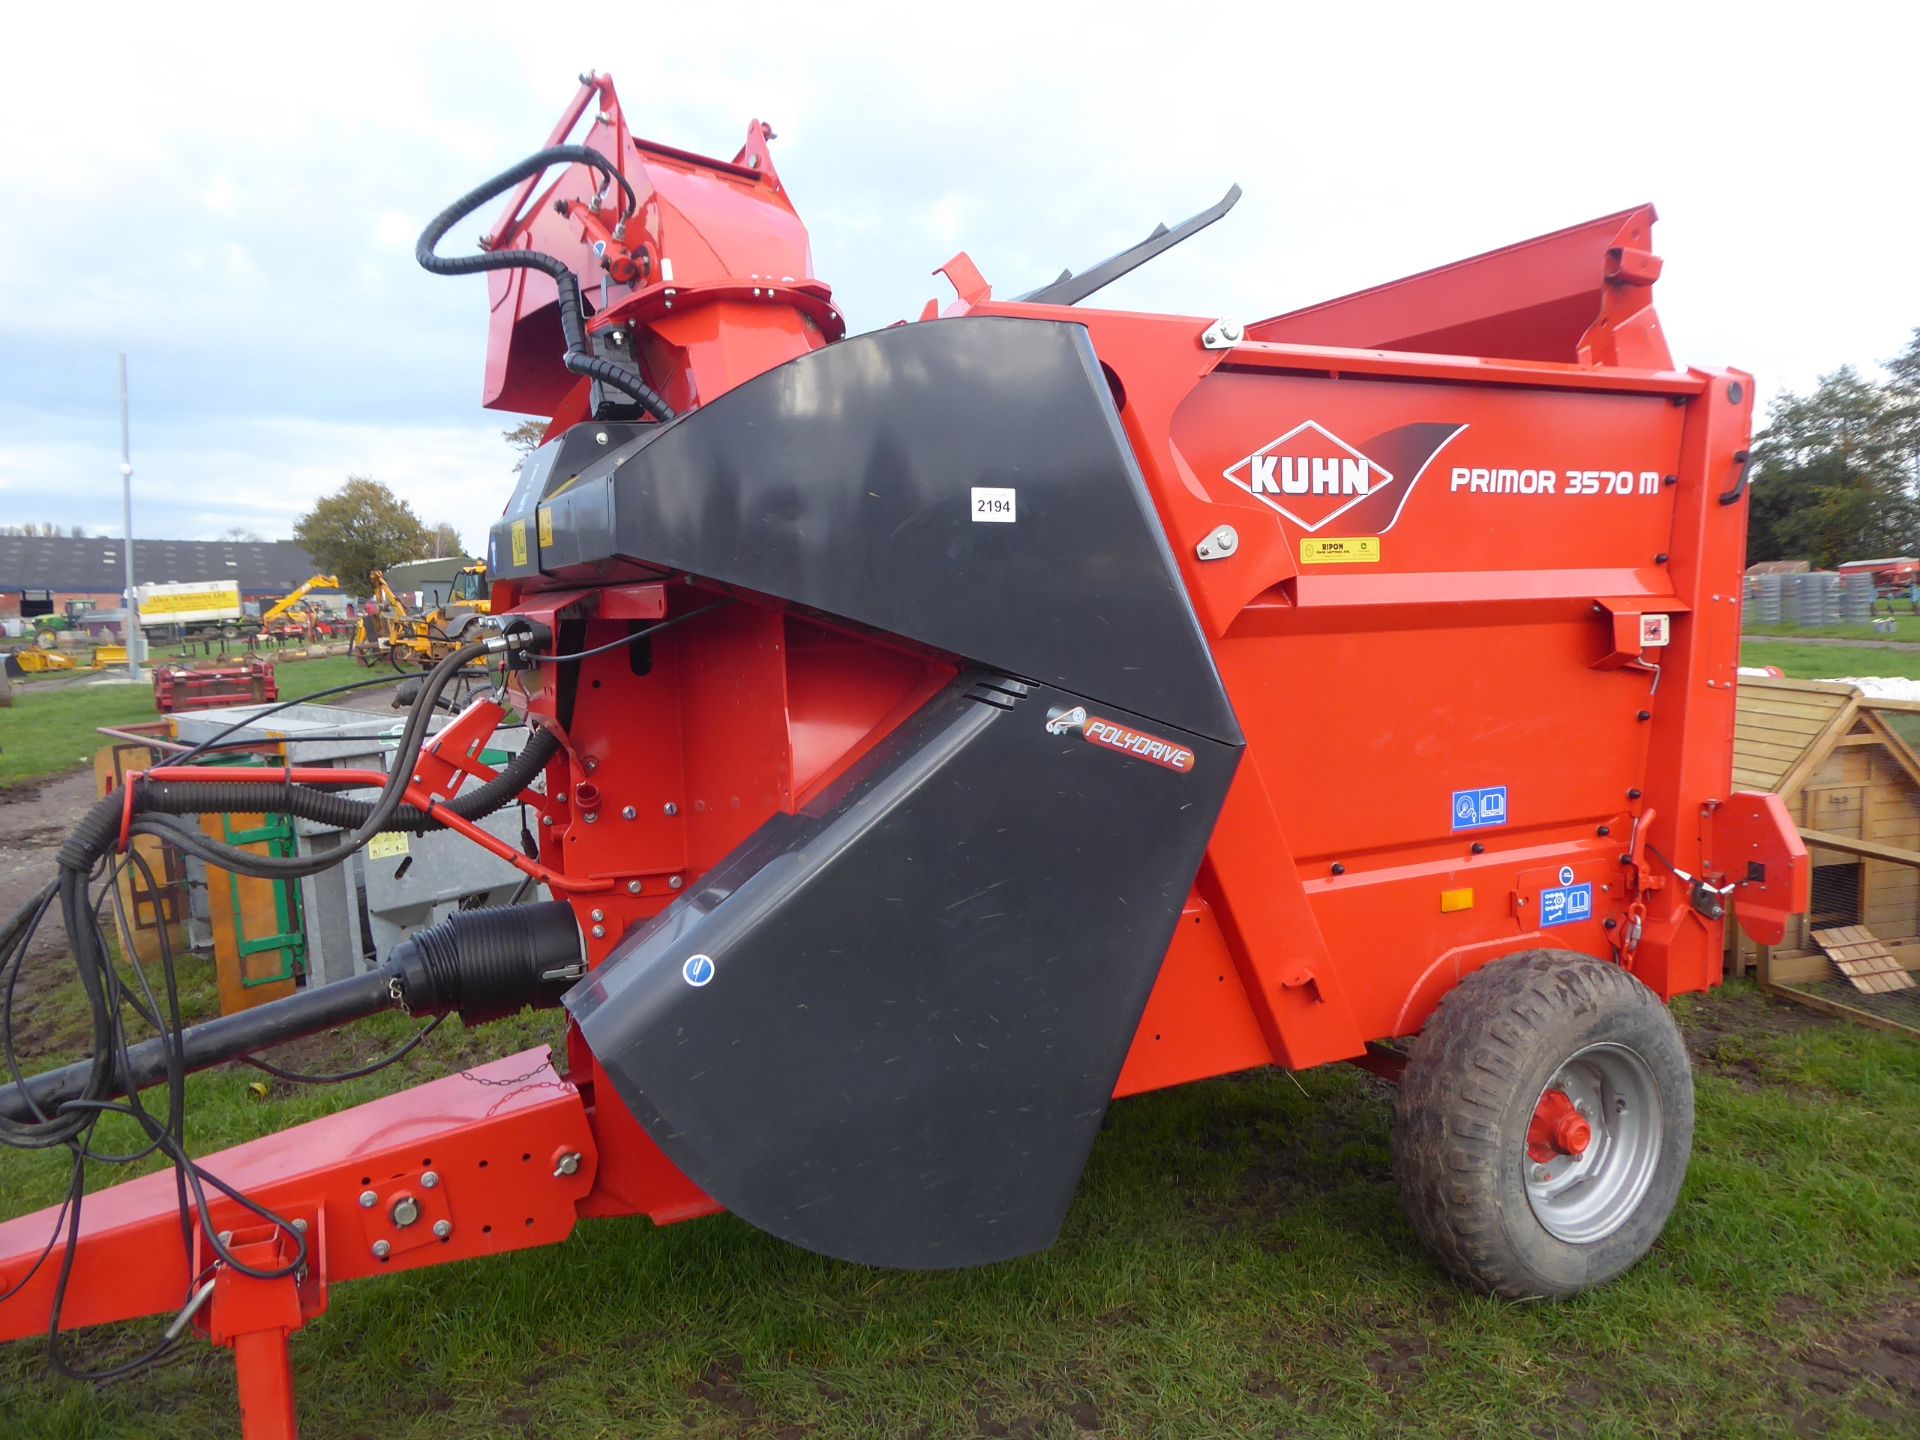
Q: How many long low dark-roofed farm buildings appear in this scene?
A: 1